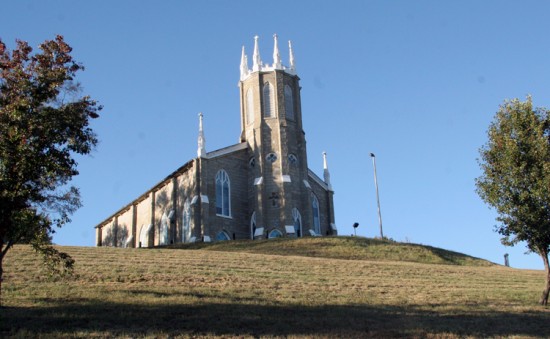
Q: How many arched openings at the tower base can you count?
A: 3